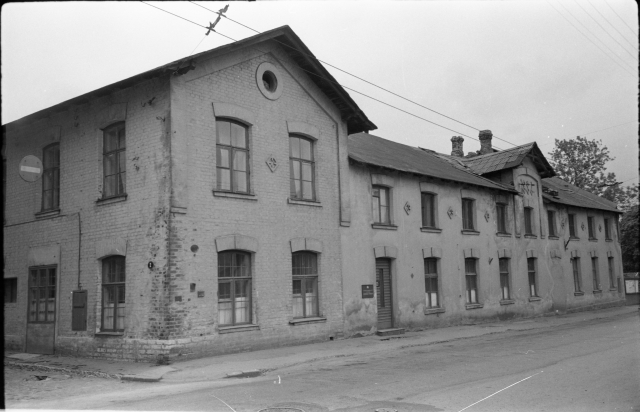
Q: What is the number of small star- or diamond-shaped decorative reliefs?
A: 7